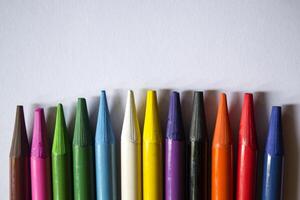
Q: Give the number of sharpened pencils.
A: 12